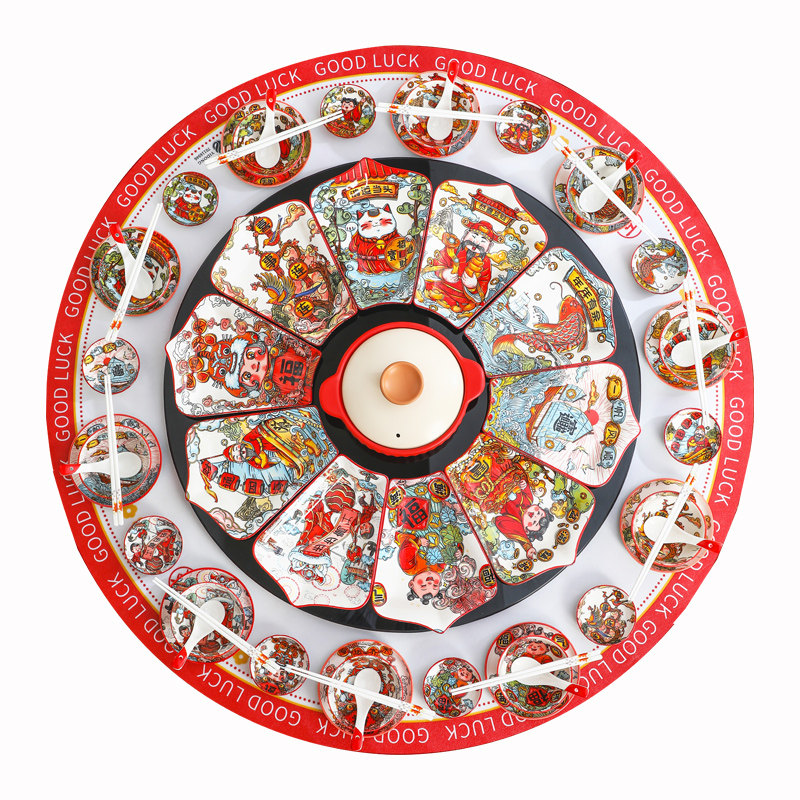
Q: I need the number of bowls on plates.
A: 10